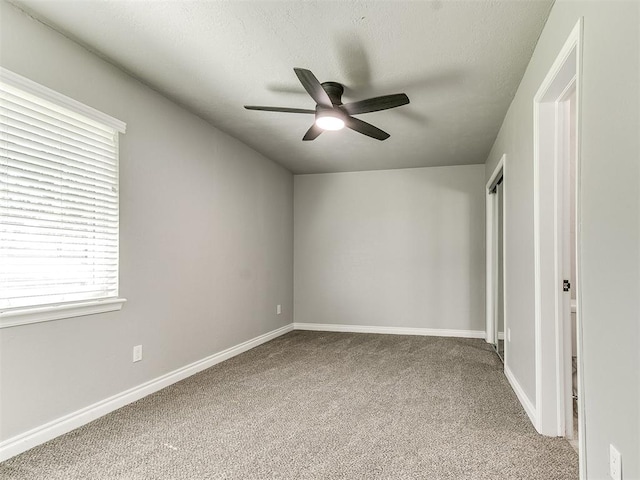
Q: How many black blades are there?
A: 5